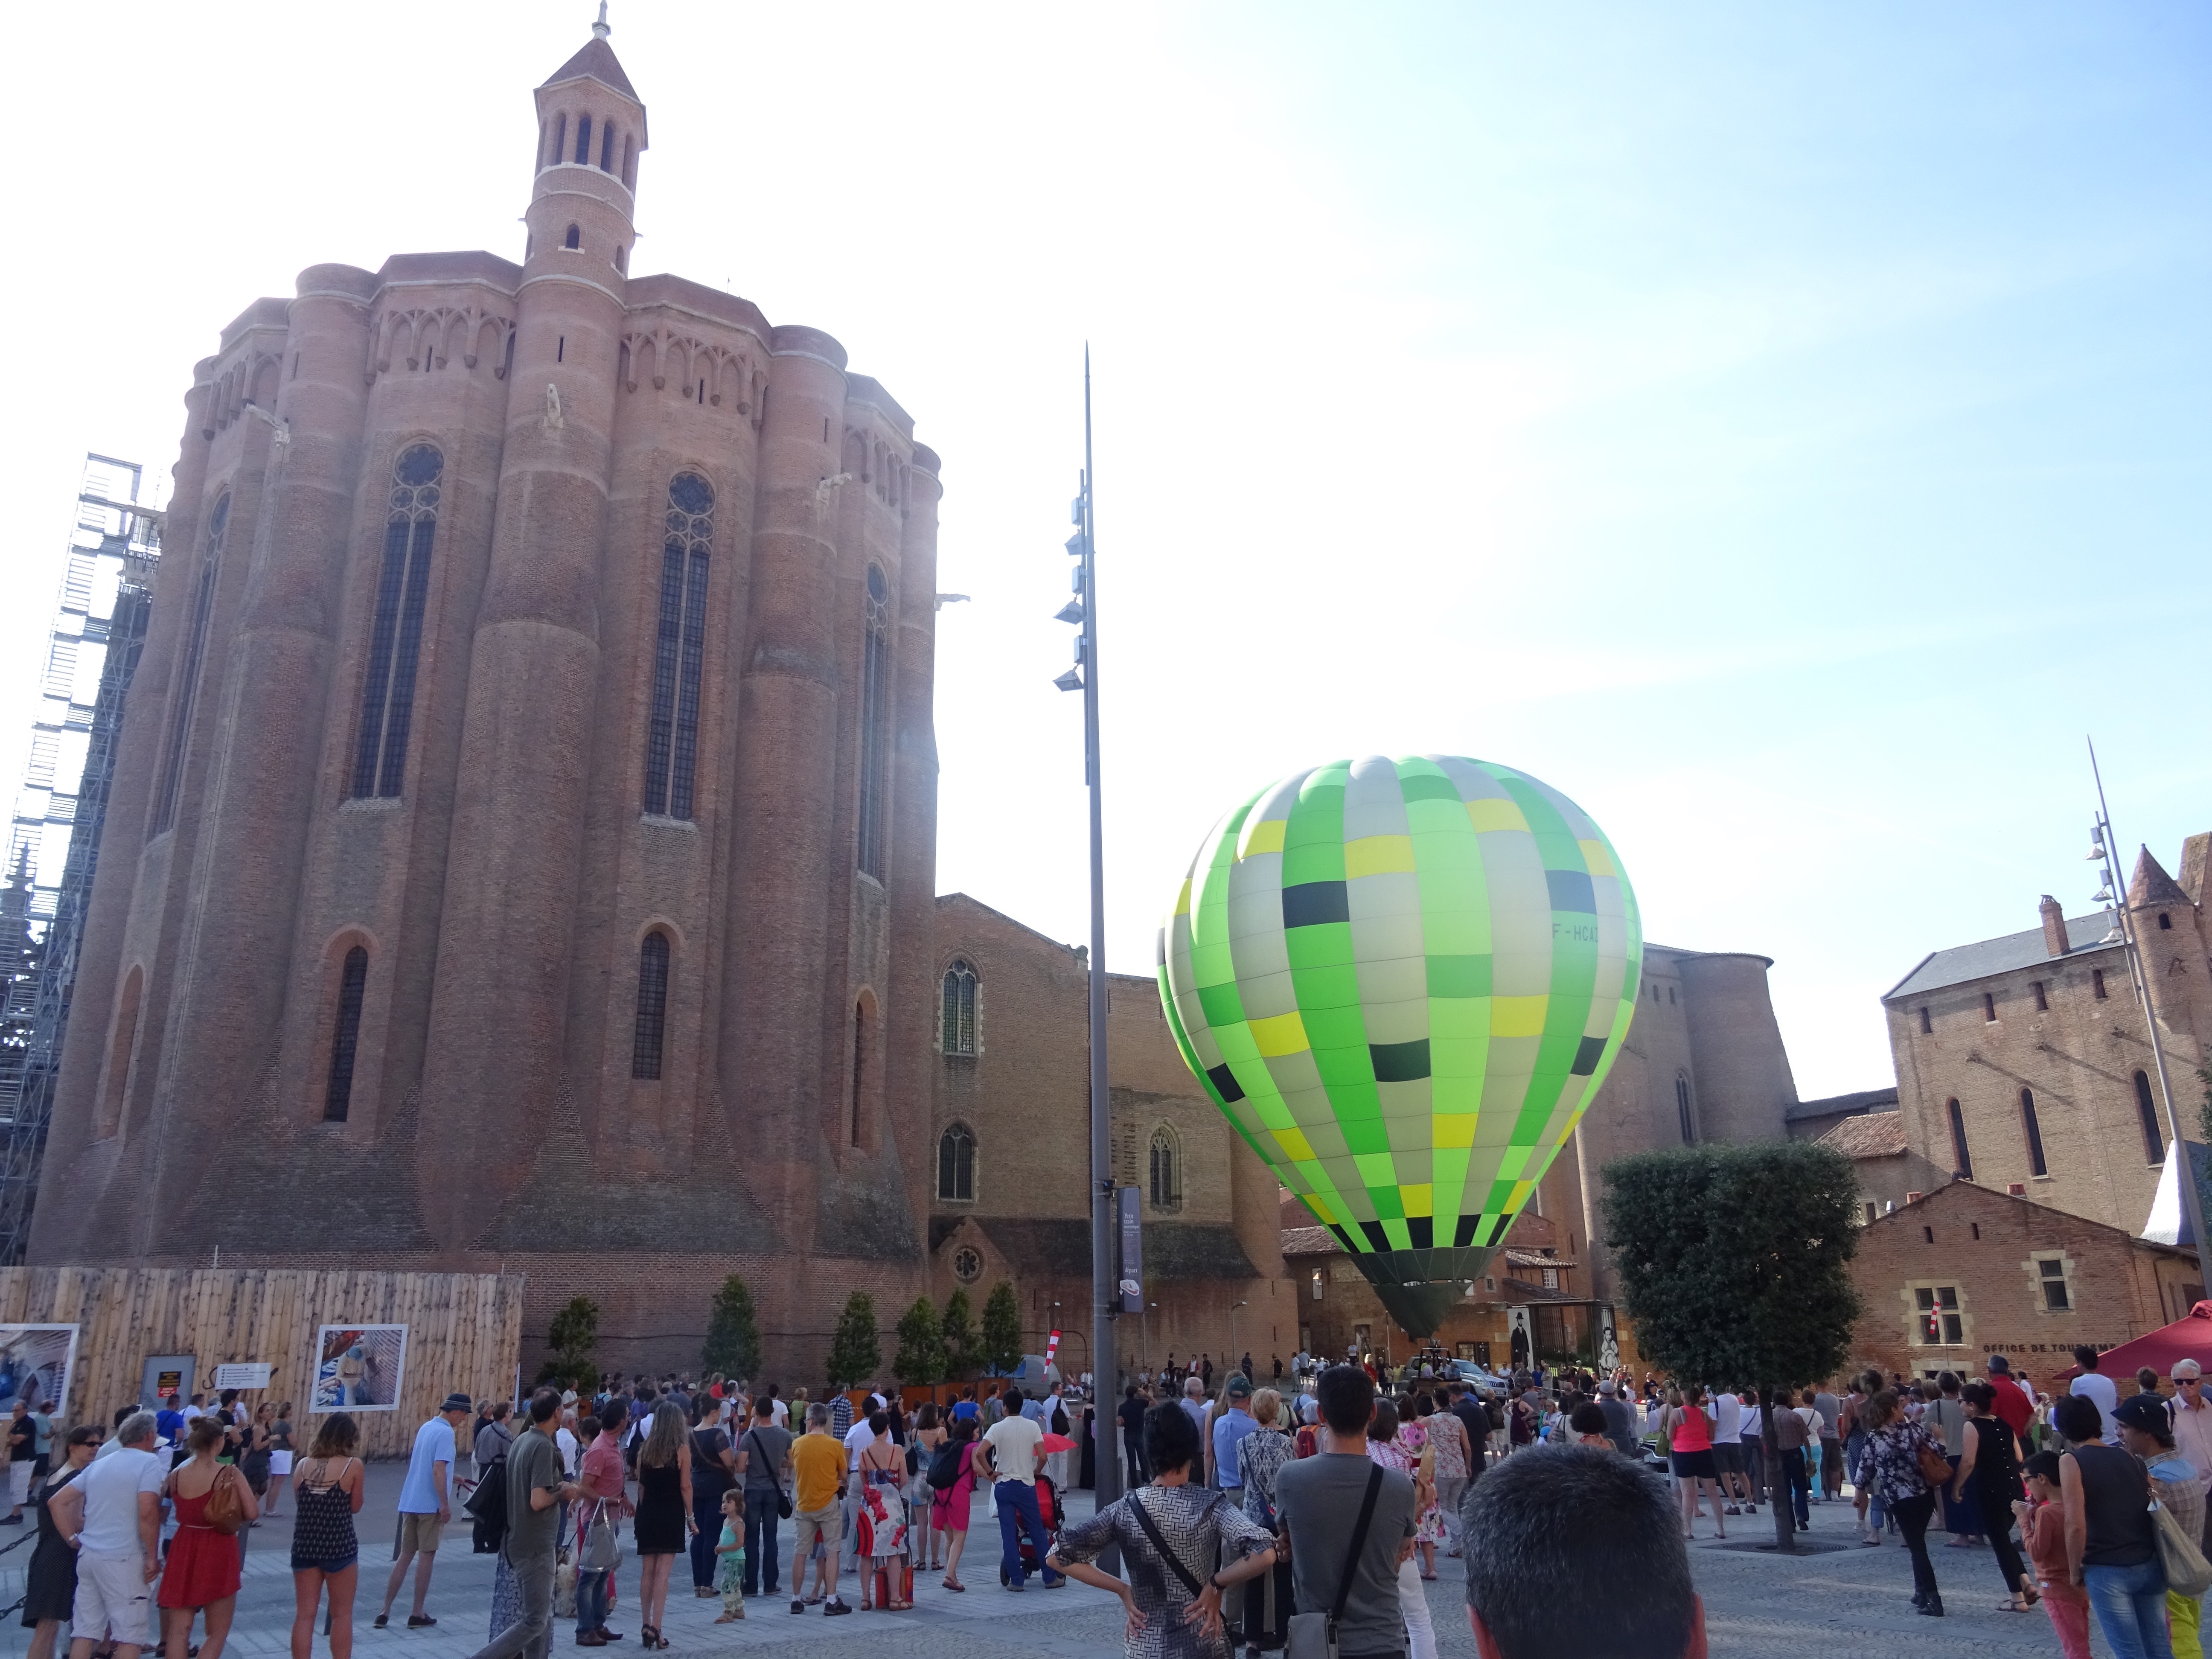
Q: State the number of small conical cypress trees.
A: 6